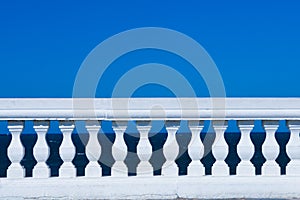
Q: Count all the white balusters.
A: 12